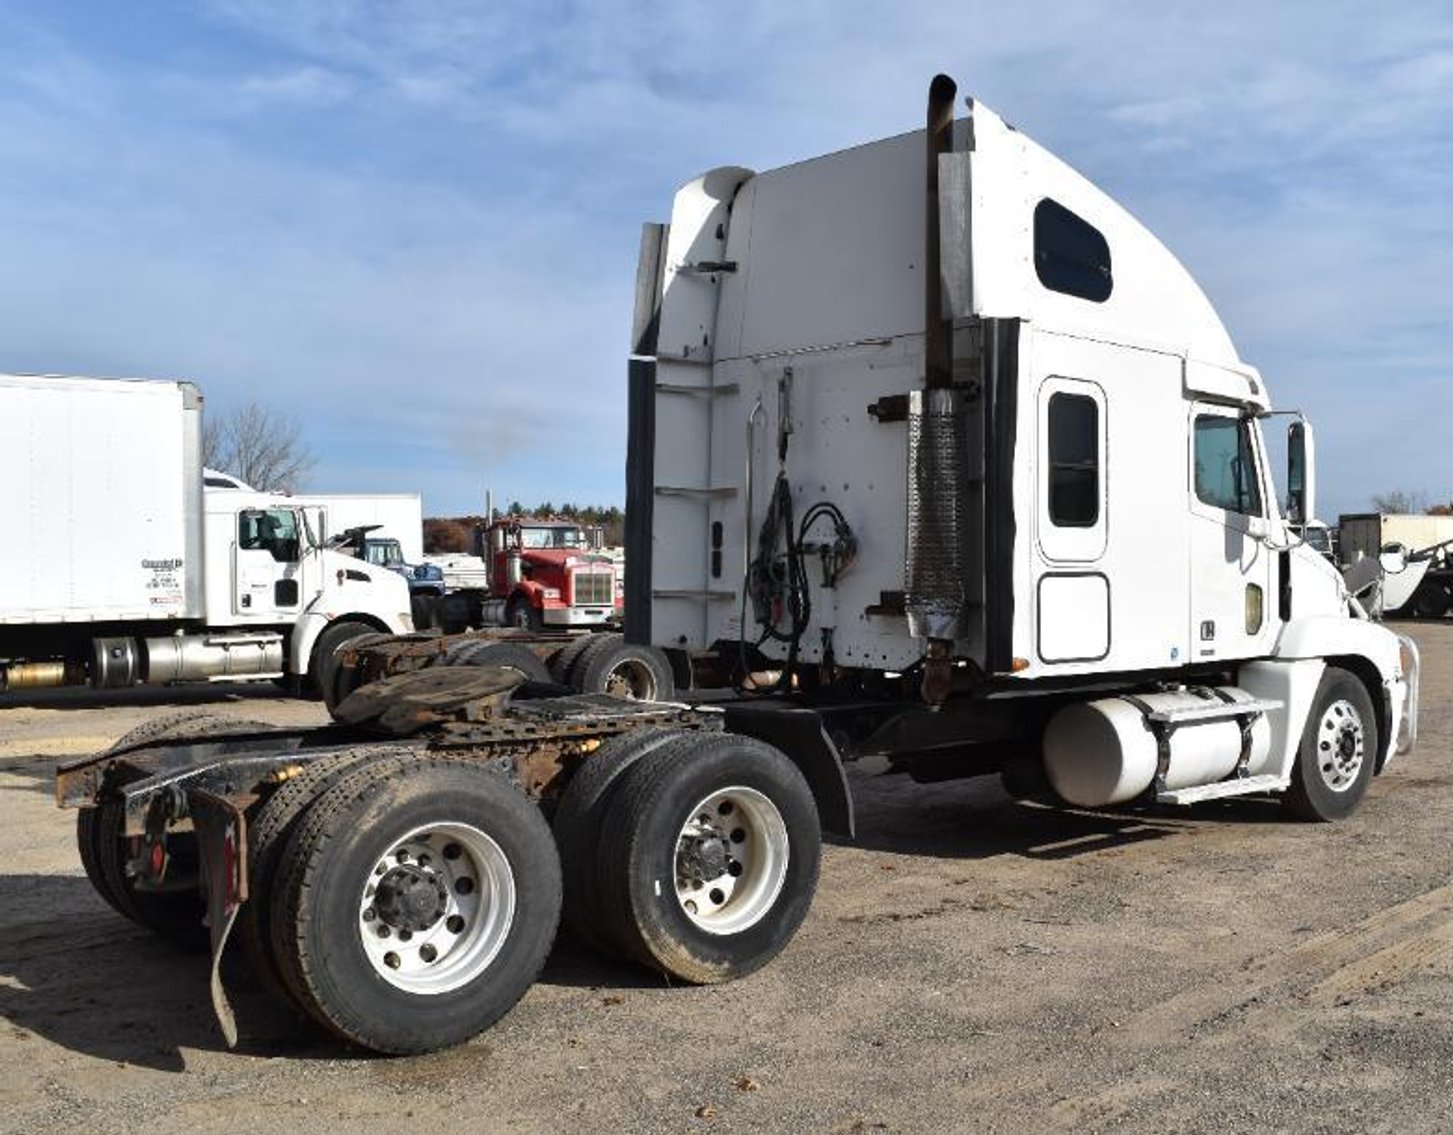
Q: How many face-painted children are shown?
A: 0